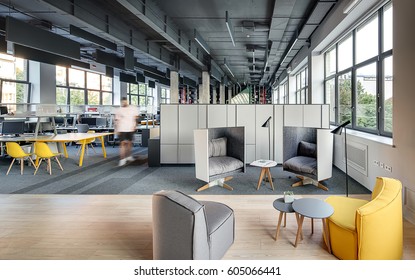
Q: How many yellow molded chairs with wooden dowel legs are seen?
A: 3